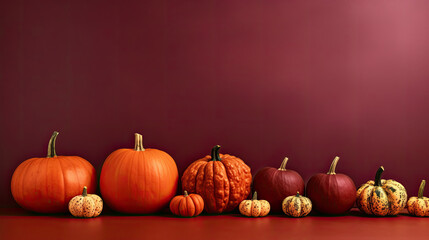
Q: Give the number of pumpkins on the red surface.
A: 11